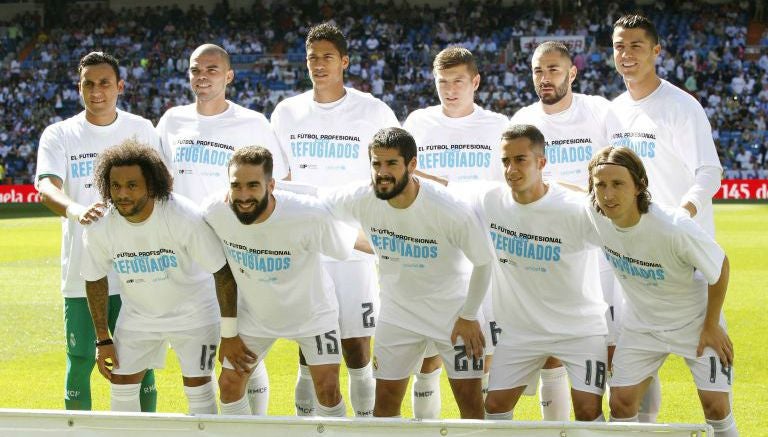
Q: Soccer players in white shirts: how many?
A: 11